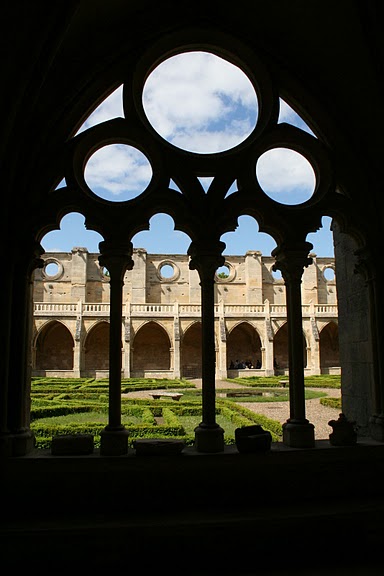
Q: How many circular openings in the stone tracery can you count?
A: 3